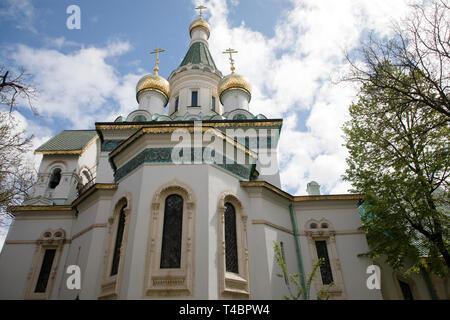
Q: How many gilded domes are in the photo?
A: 3